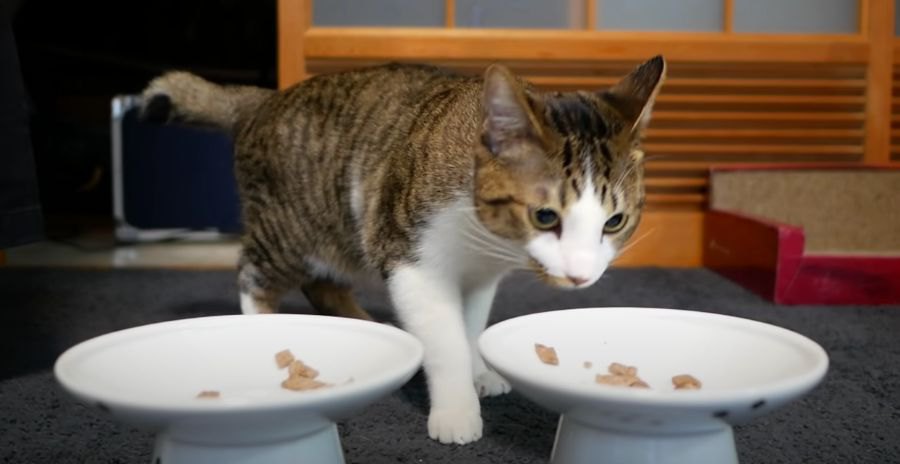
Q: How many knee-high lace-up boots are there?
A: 0